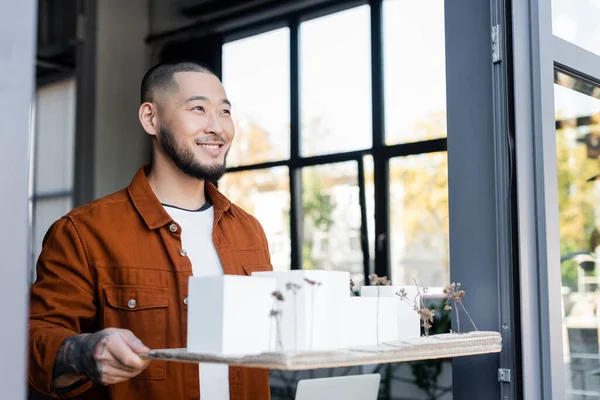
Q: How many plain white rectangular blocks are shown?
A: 4